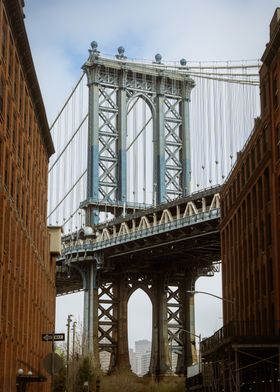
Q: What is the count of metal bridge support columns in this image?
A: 4